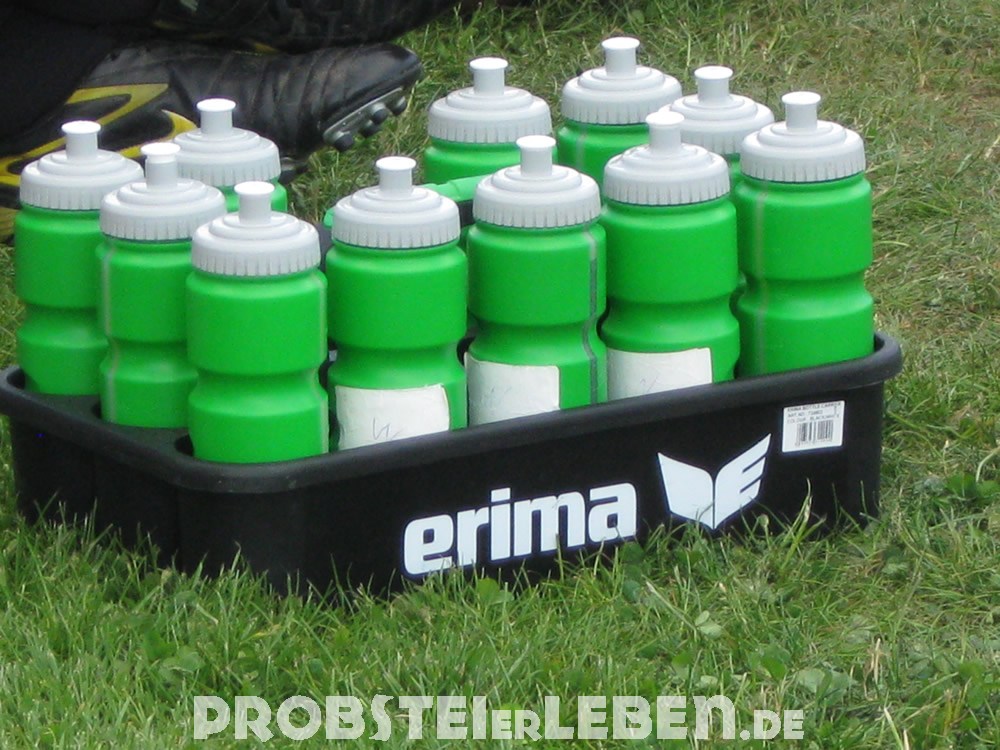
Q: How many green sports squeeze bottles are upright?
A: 11